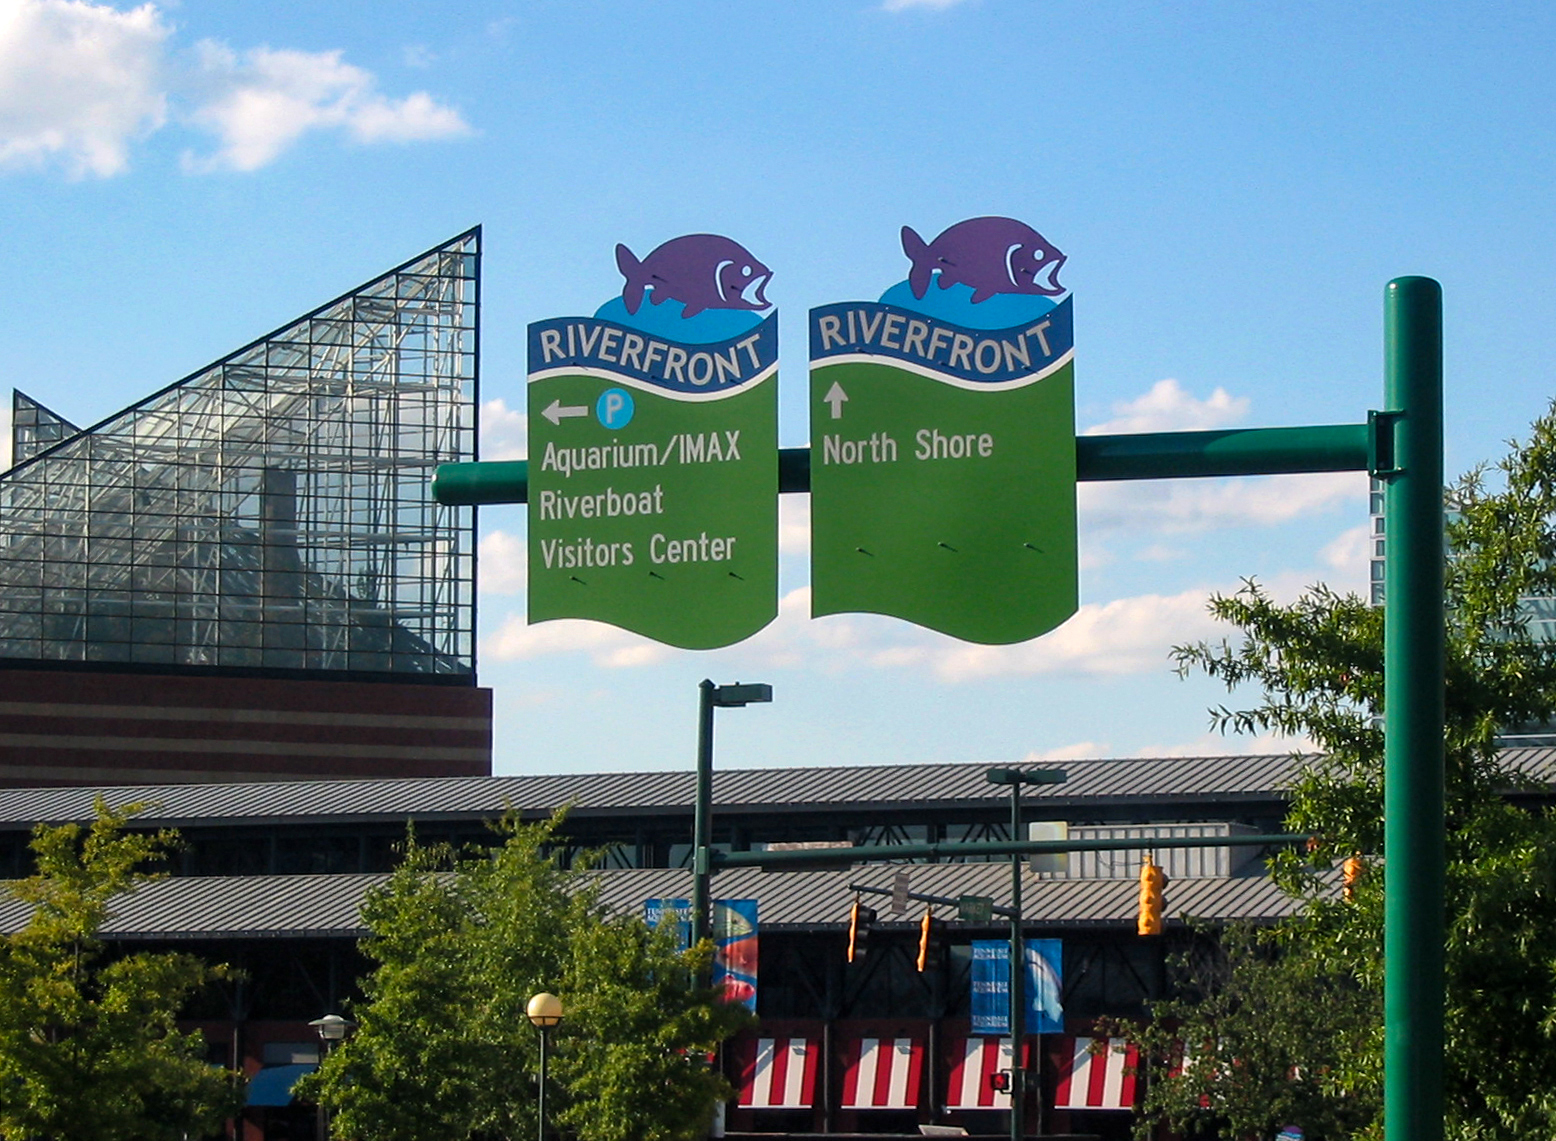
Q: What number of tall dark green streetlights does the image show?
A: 2